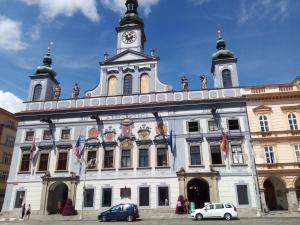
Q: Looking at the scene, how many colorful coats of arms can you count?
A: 5